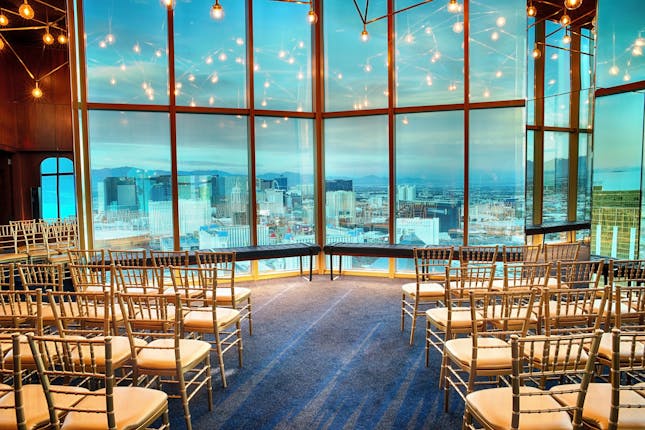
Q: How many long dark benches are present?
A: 2